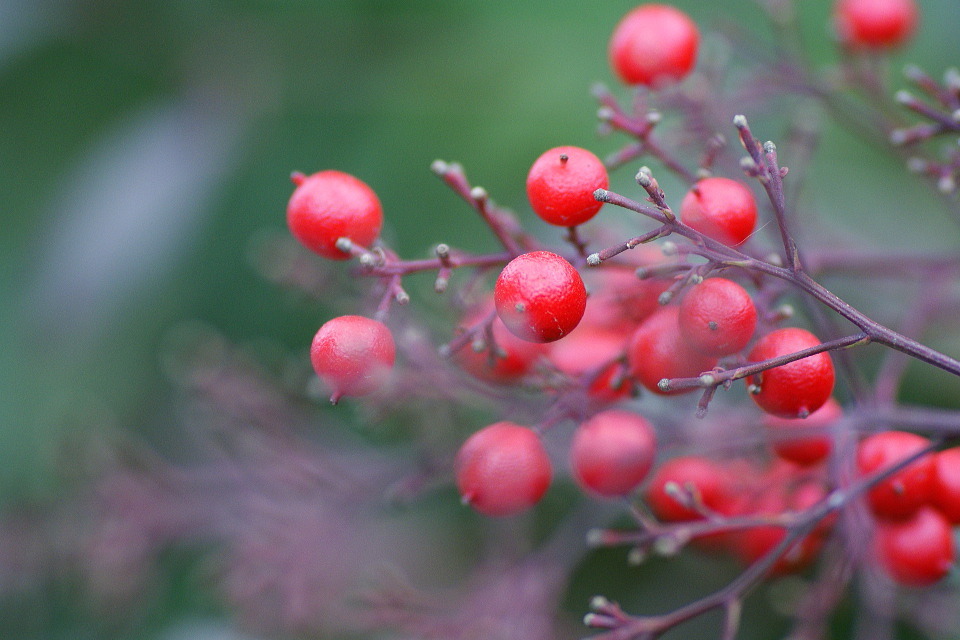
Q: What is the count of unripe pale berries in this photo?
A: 0